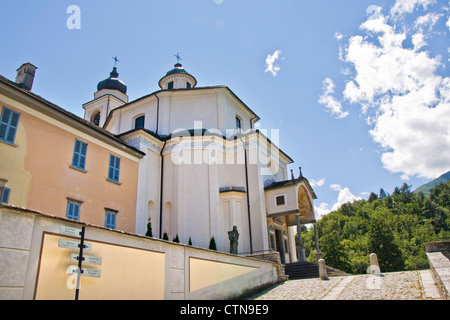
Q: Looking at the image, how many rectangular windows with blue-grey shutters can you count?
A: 6